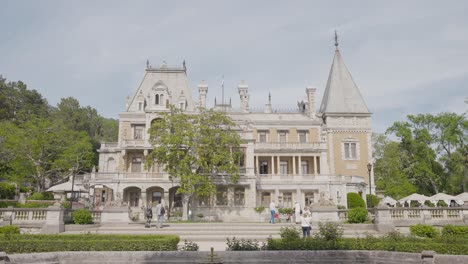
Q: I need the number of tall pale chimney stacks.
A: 3